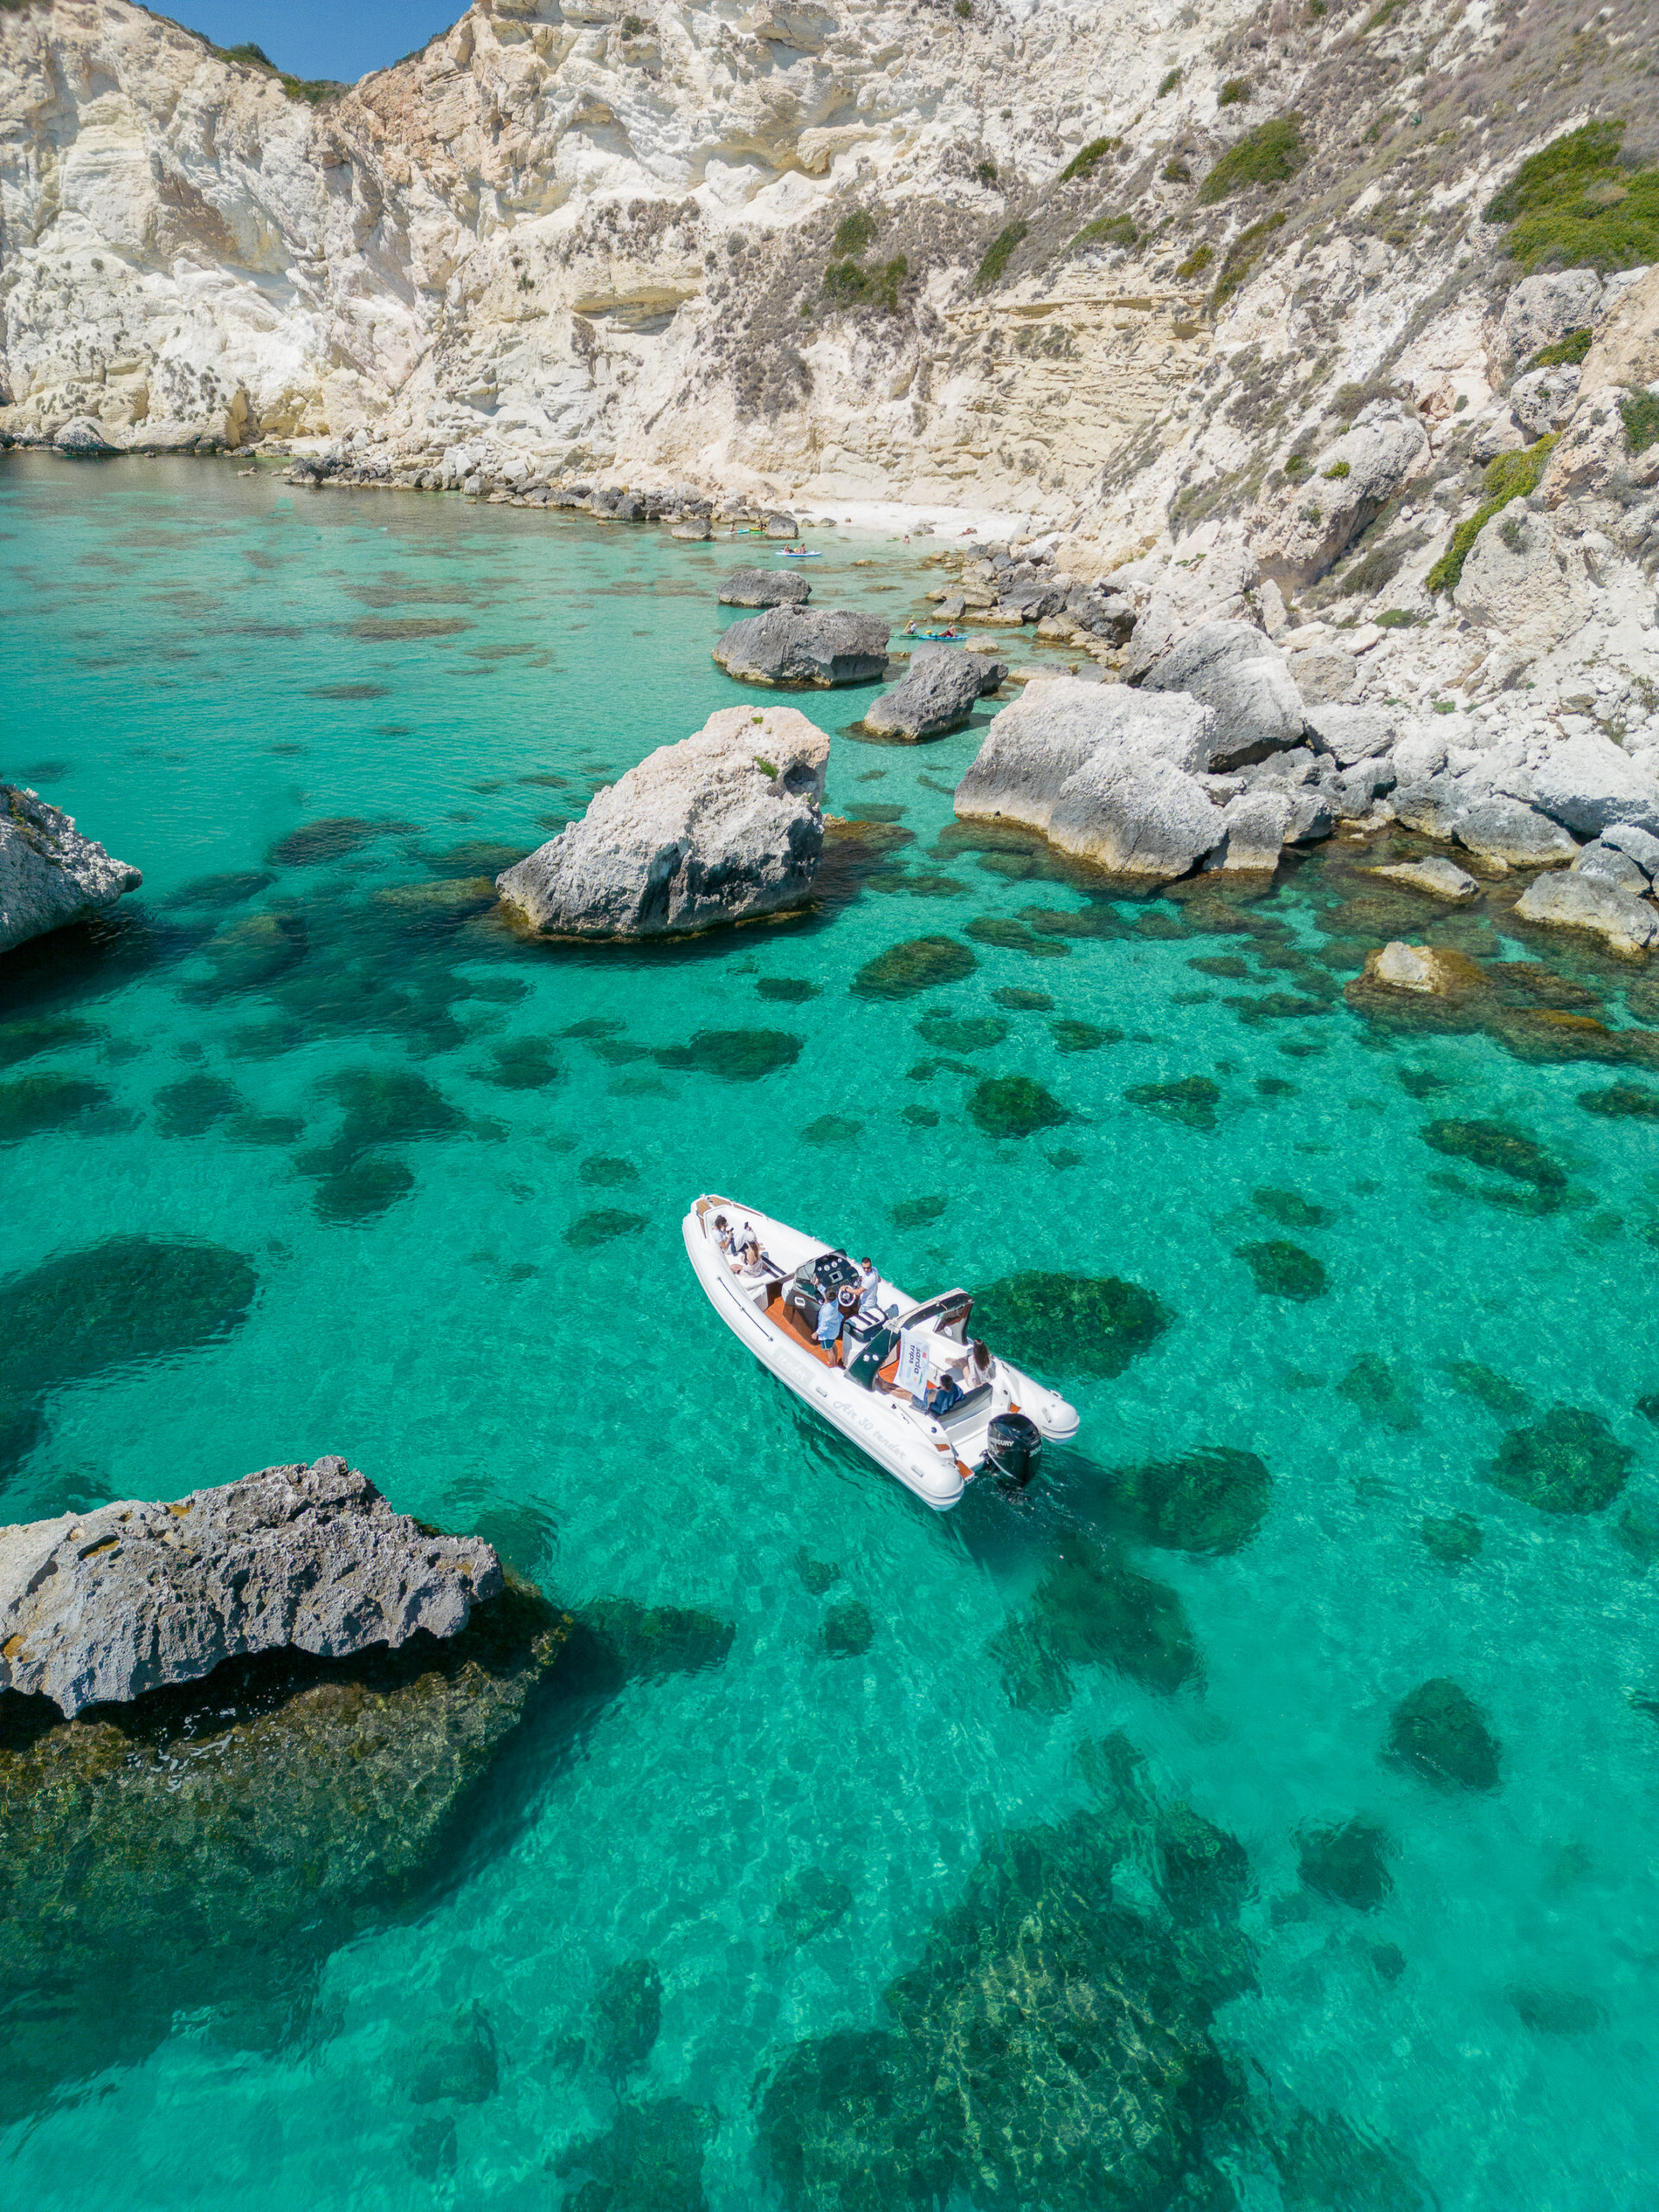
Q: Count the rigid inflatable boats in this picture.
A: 1